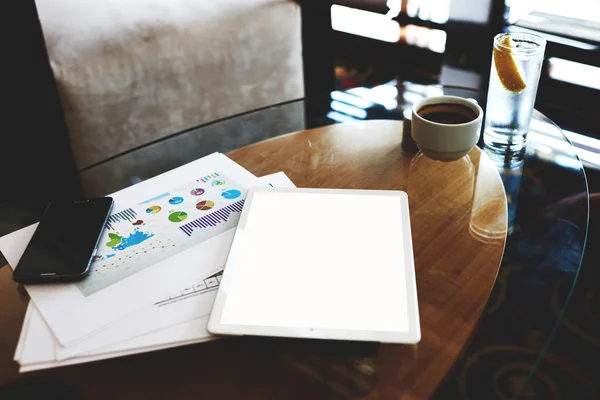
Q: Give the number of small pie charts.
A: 6